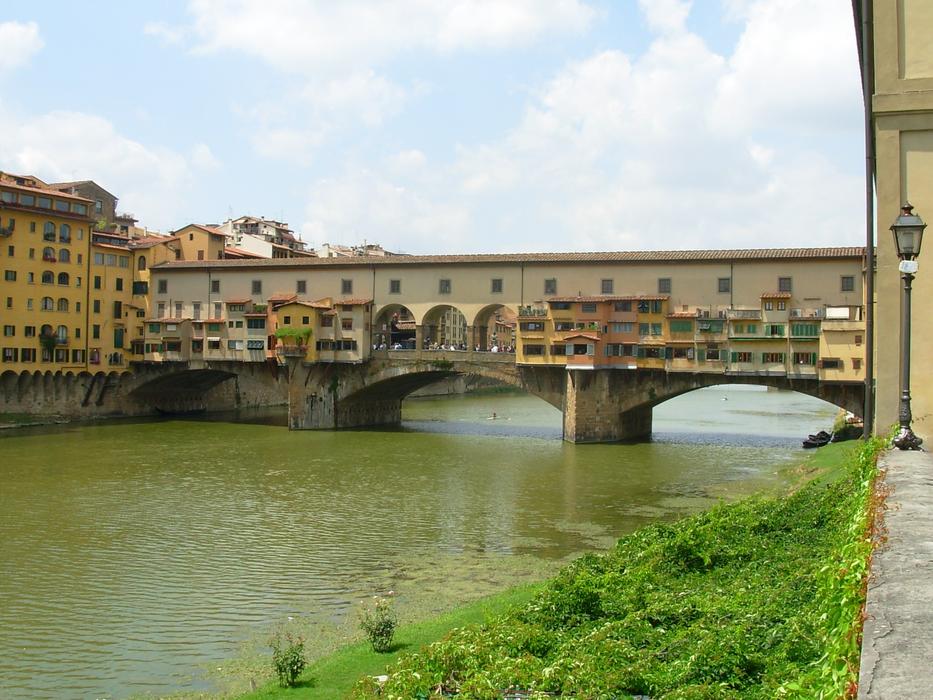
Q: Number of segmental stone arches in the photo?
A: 3